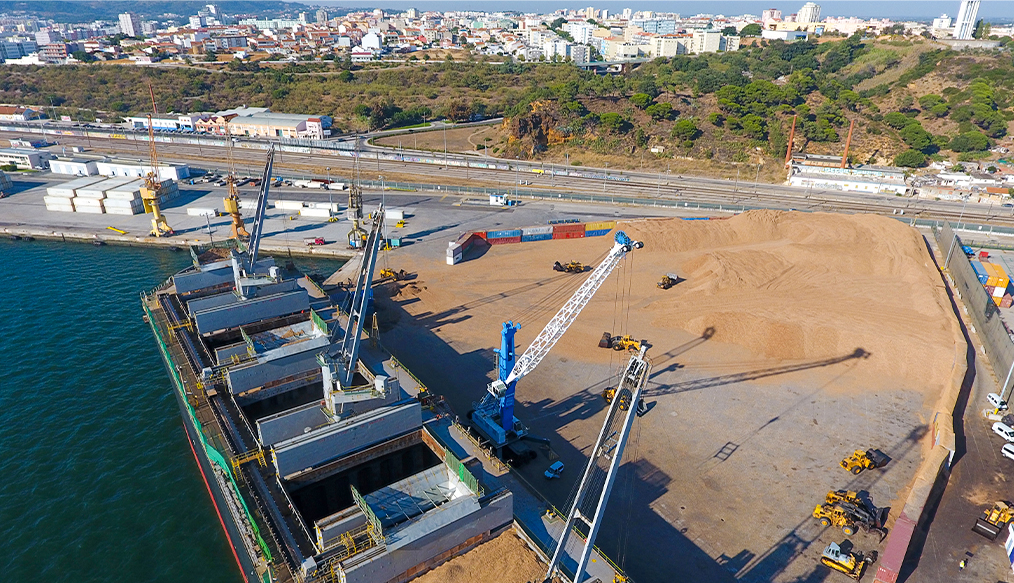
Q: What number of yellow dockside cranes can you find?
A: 2